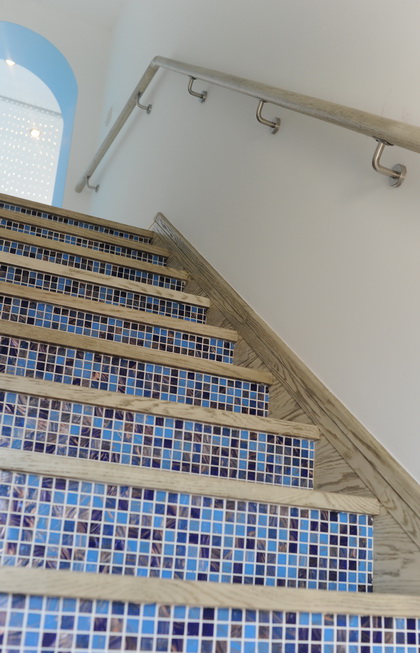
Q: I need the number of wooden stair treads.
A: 9